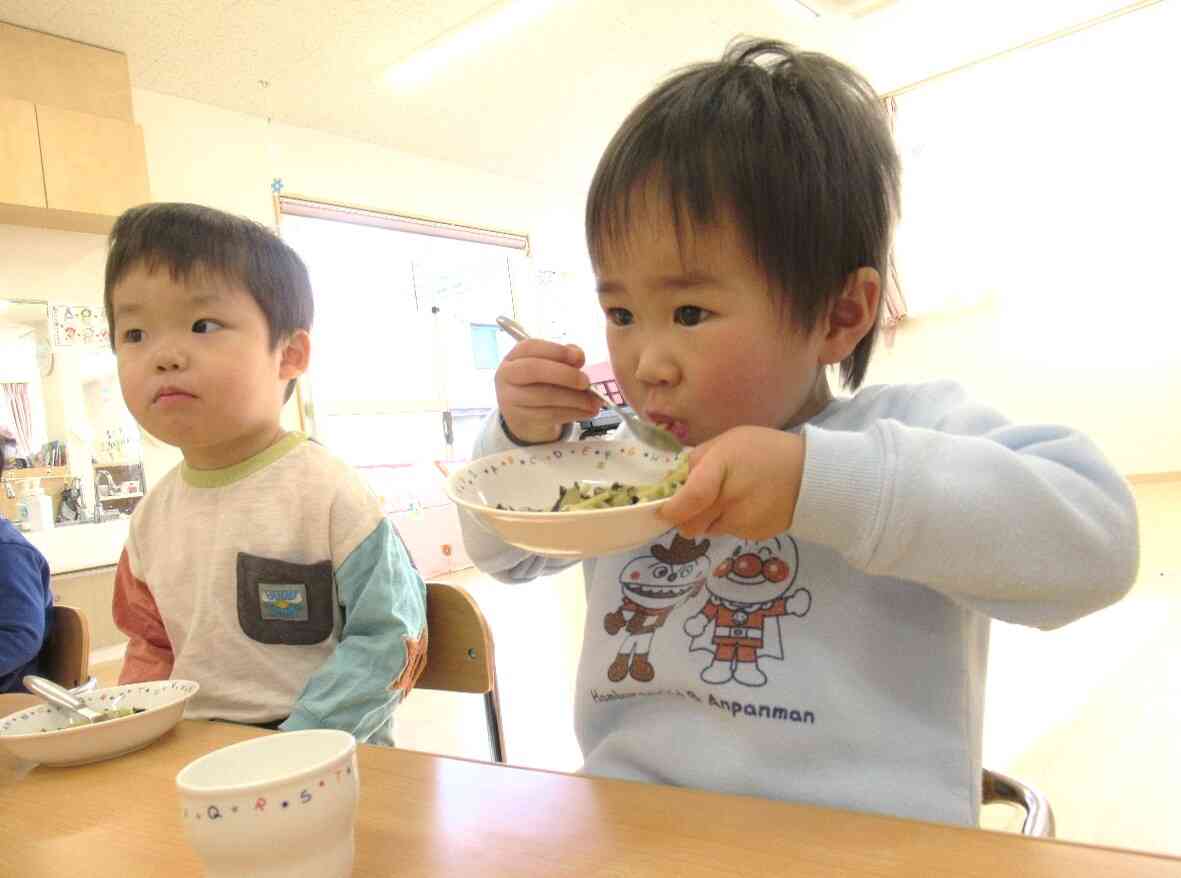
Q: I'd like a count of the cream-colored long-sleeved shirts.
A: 1